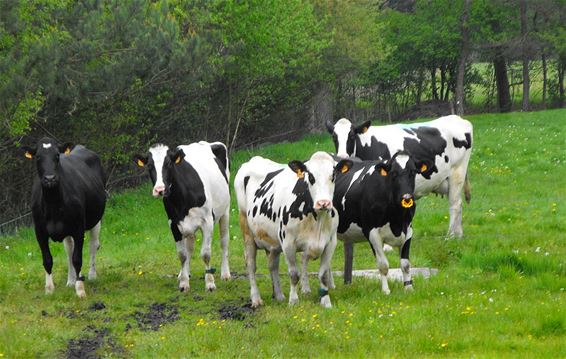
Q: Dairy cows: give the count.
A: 5